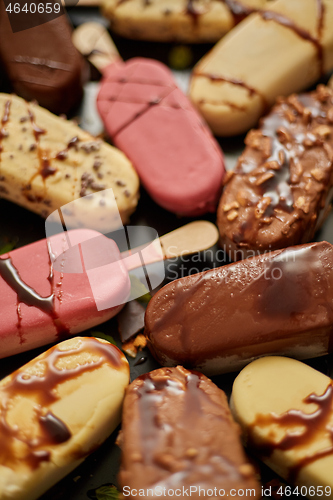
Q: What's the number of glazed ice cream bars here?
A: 11